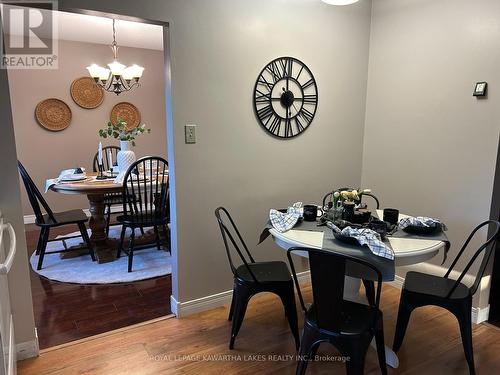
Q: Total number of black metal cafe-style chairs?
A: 4